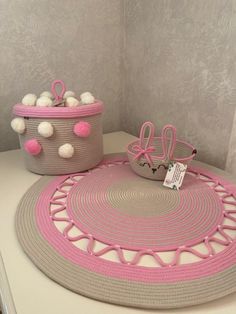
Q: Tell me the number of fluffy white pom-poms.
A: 9